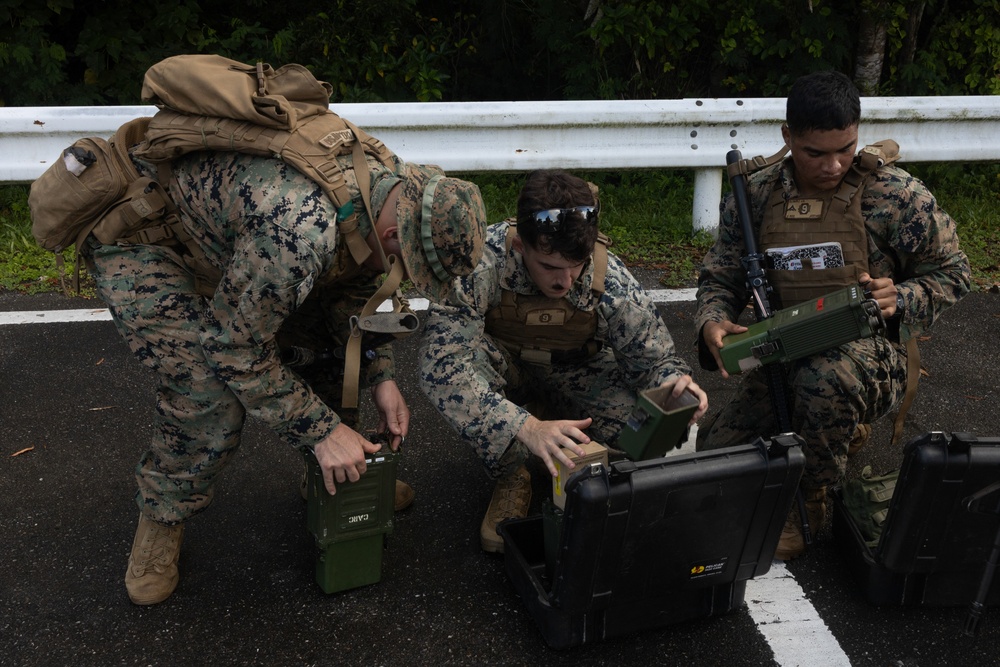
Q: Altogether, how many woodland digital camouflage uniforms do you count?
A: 3